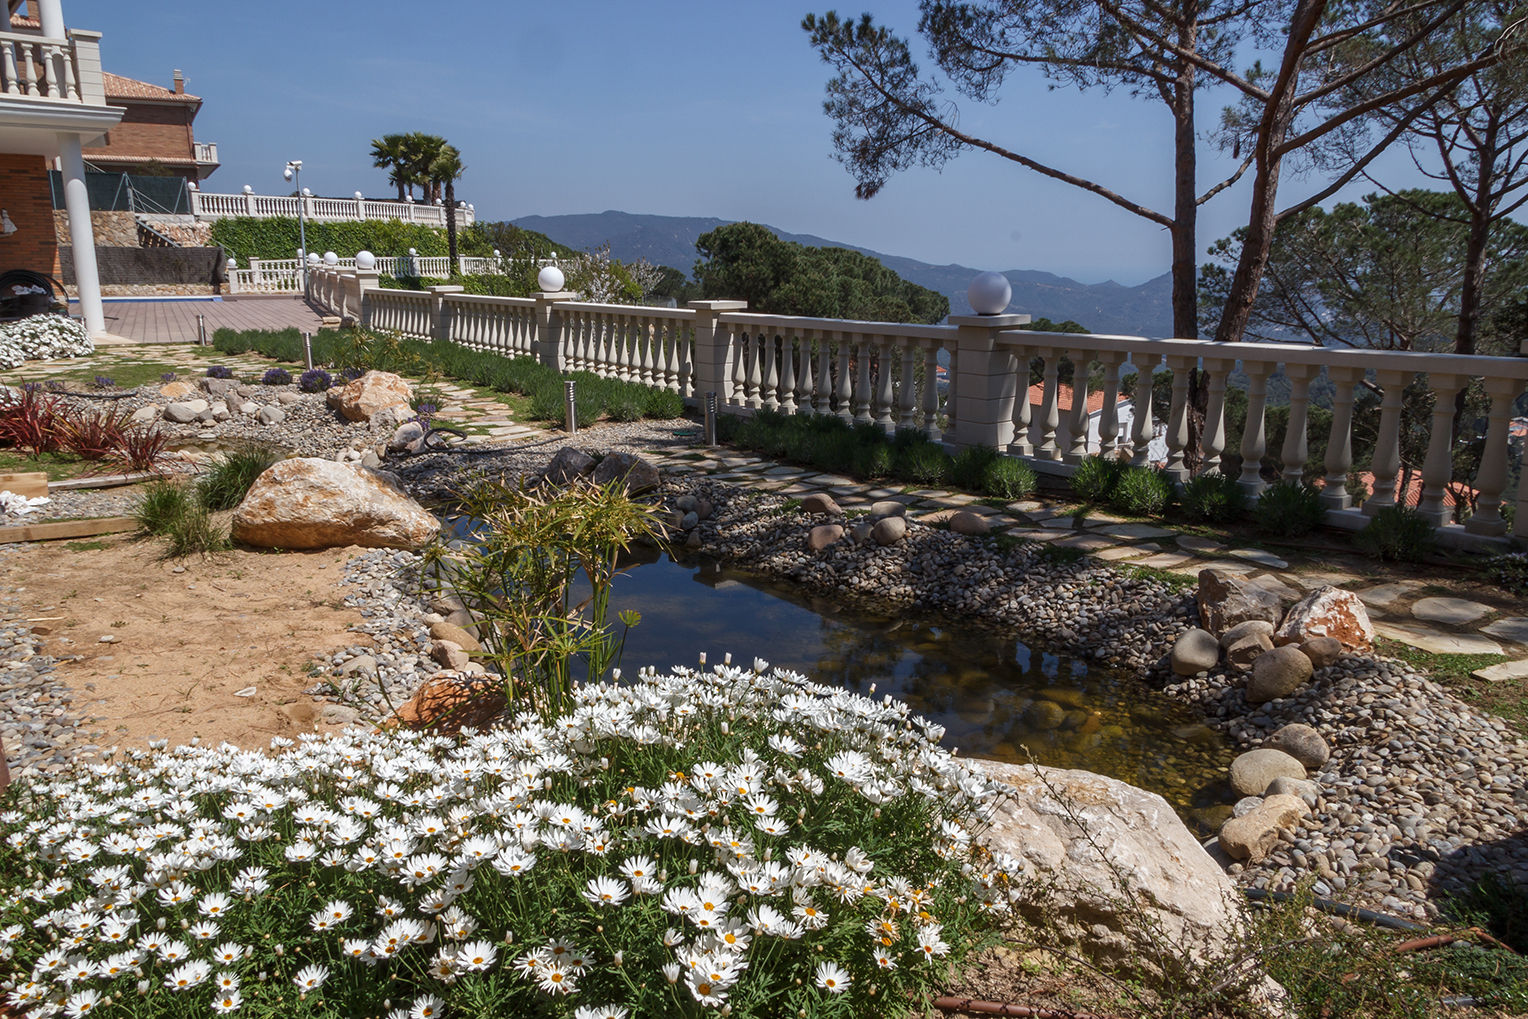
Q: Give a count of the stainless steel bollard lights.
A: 4